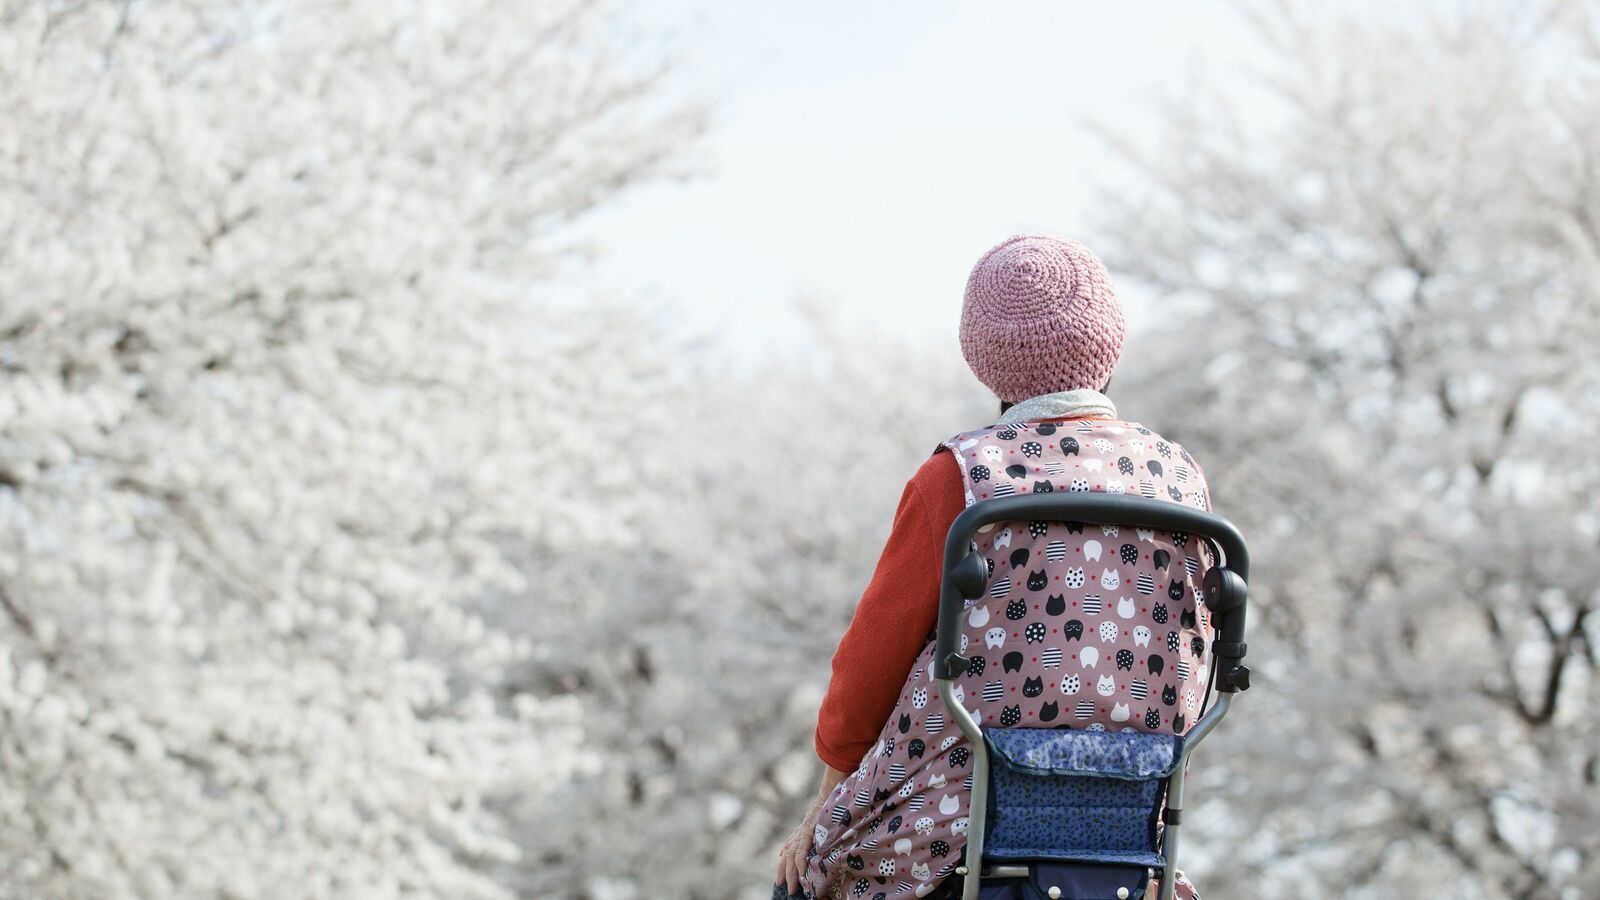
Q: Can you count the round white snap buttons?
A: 2